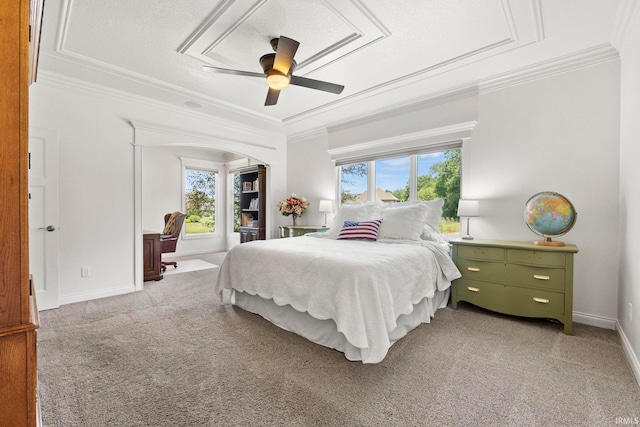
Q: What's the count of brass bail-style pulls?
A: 4